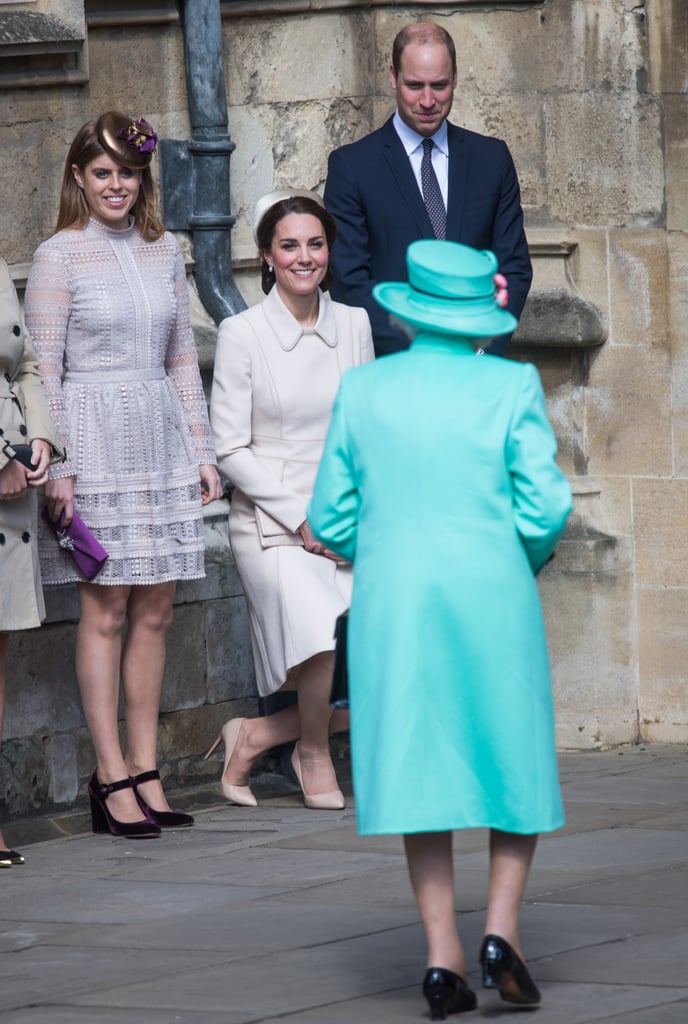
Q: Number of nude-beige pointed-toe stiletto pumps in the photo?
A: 2